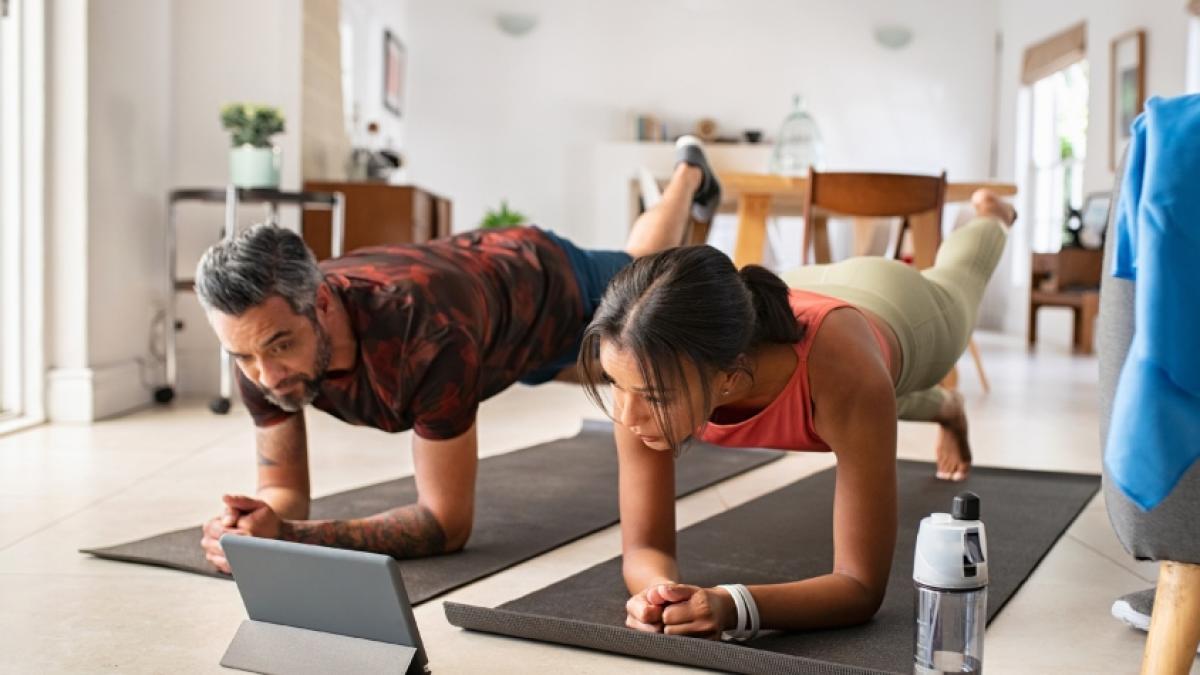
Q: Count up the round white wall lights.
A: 2